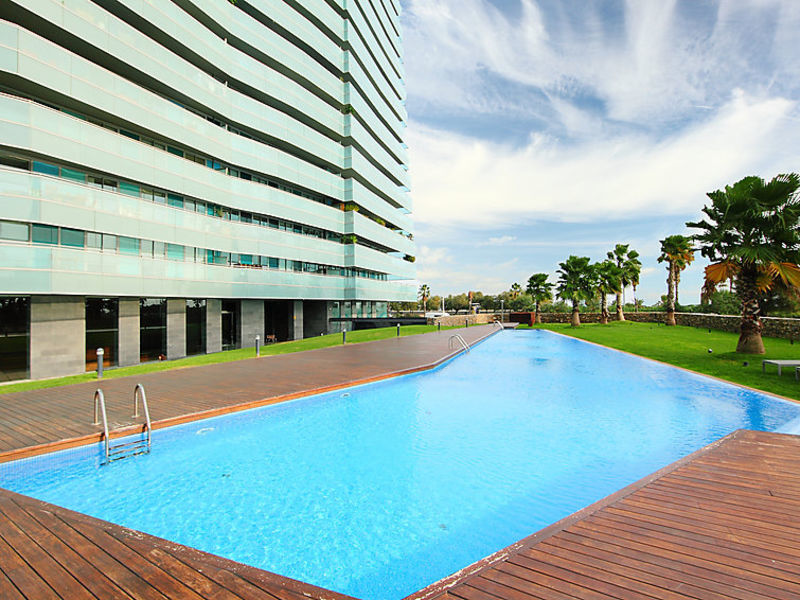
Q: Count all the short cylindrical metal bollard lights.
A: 6